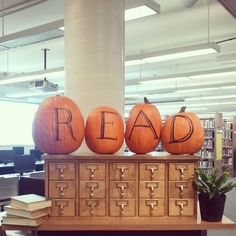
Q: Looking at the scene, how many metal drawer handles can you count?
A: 15